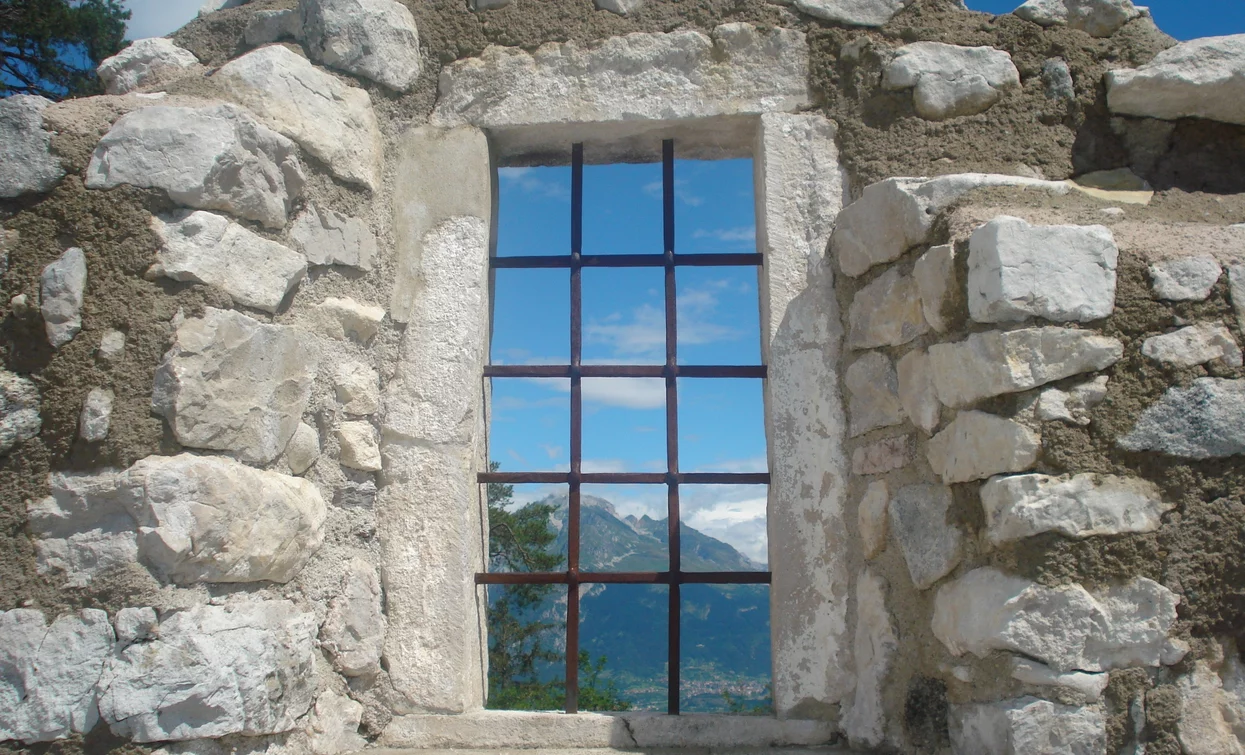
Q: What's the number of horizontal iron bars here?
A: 4